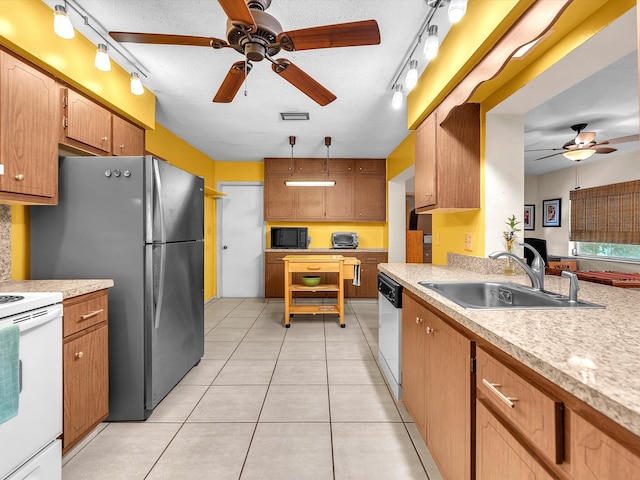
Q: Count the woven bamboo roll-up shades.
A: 1